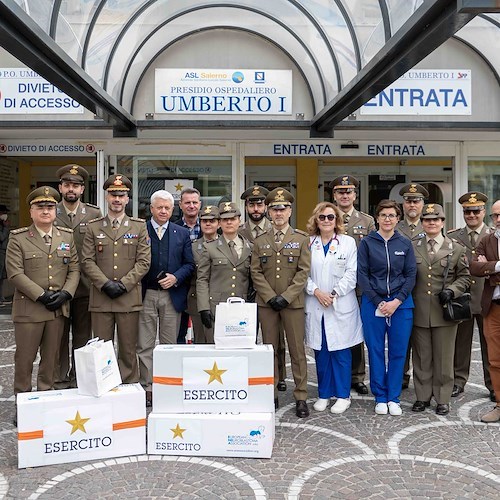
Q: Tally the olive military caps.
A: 11